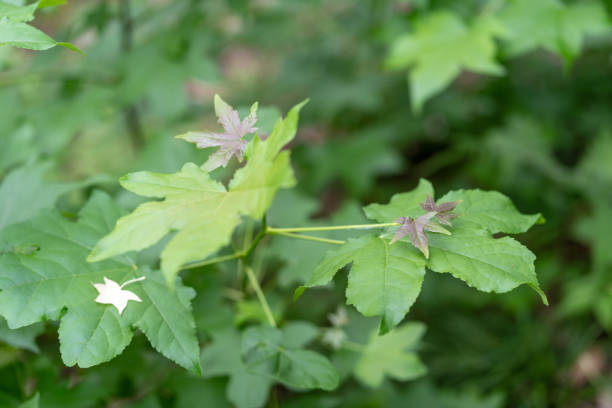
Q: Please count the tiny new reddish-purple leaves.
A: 3